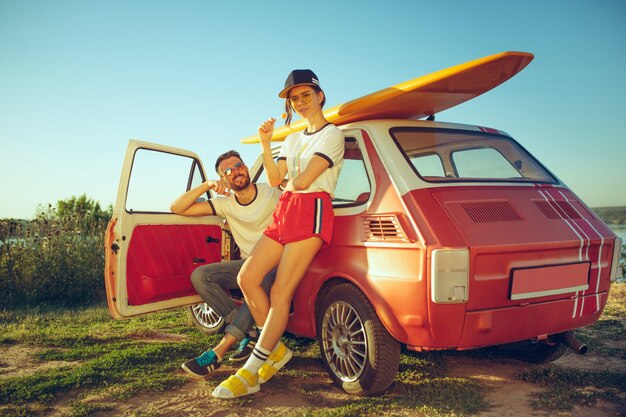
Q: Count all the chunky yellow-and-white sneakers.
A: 2